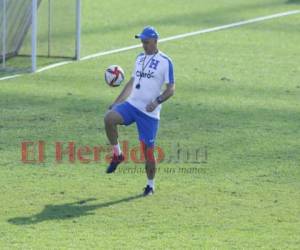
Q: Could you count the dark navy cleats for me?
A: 2